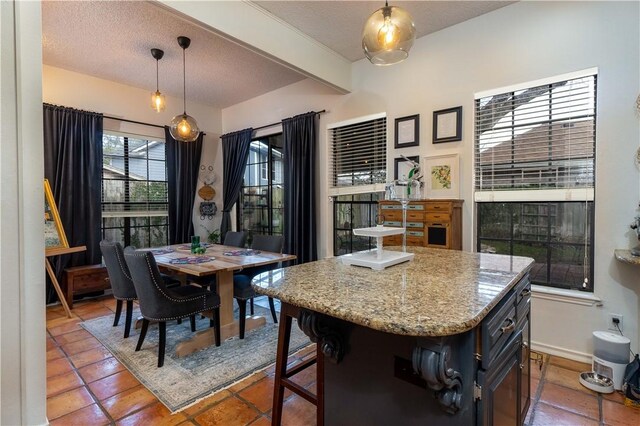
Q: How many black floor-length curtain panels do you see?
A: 4